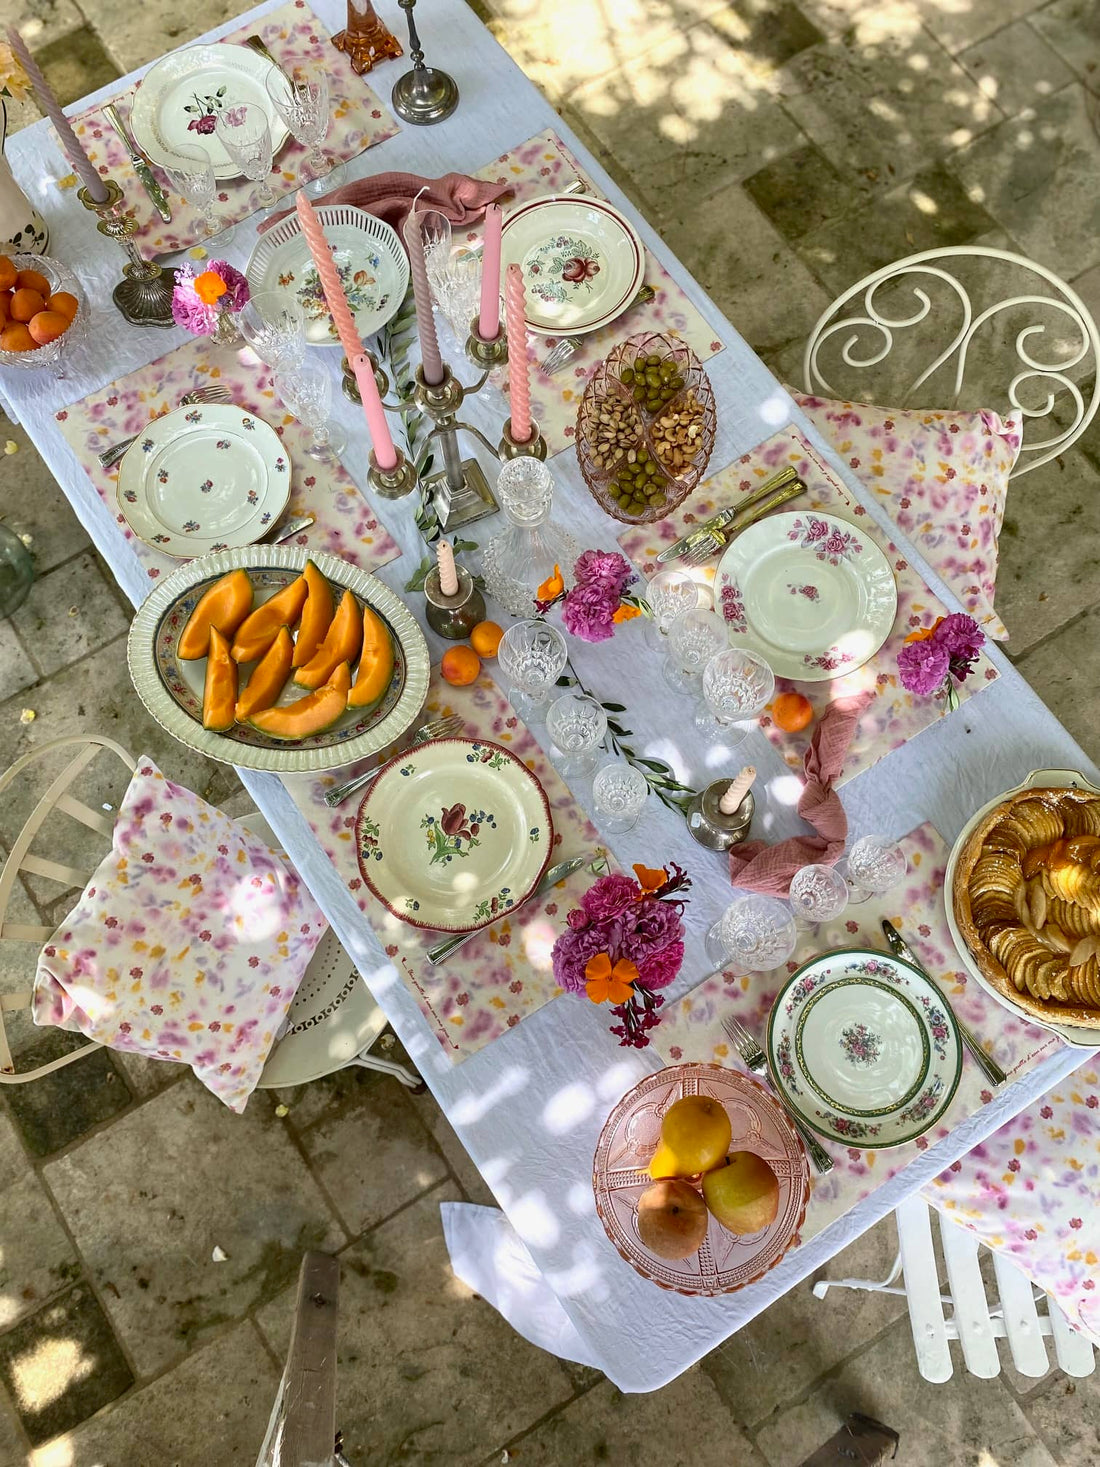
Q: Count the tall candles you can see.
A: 6